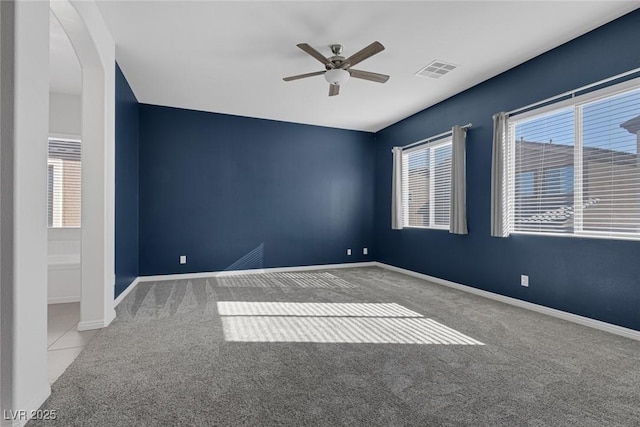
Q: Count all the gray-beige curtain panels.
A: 3